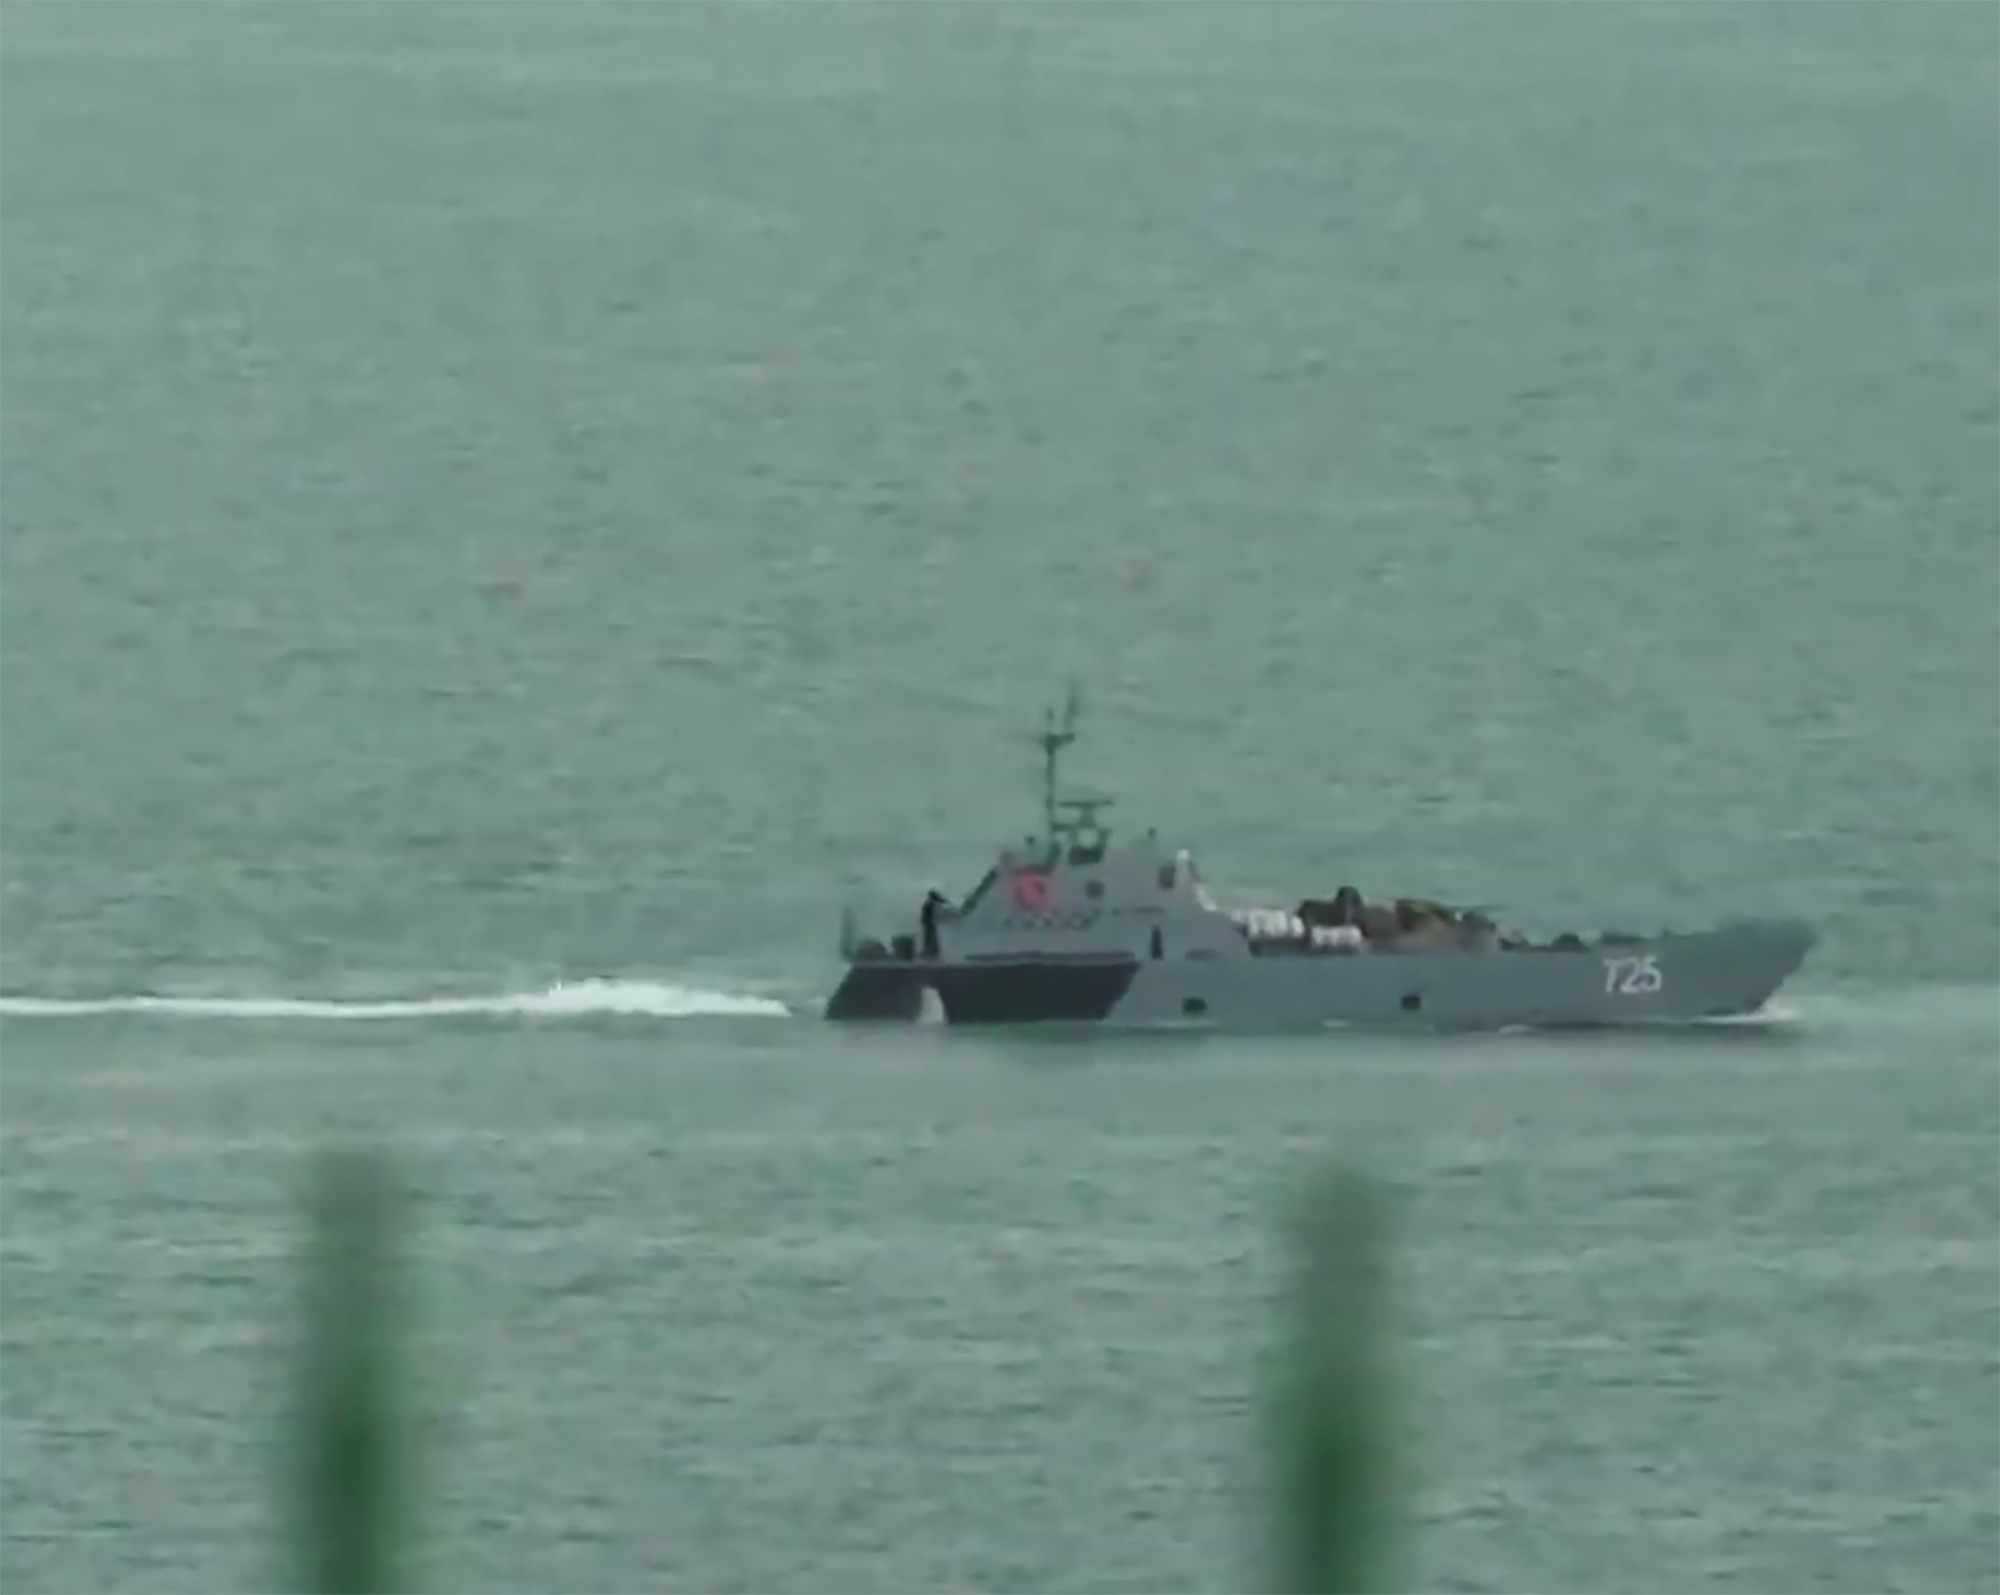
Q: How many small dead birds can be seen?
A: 0